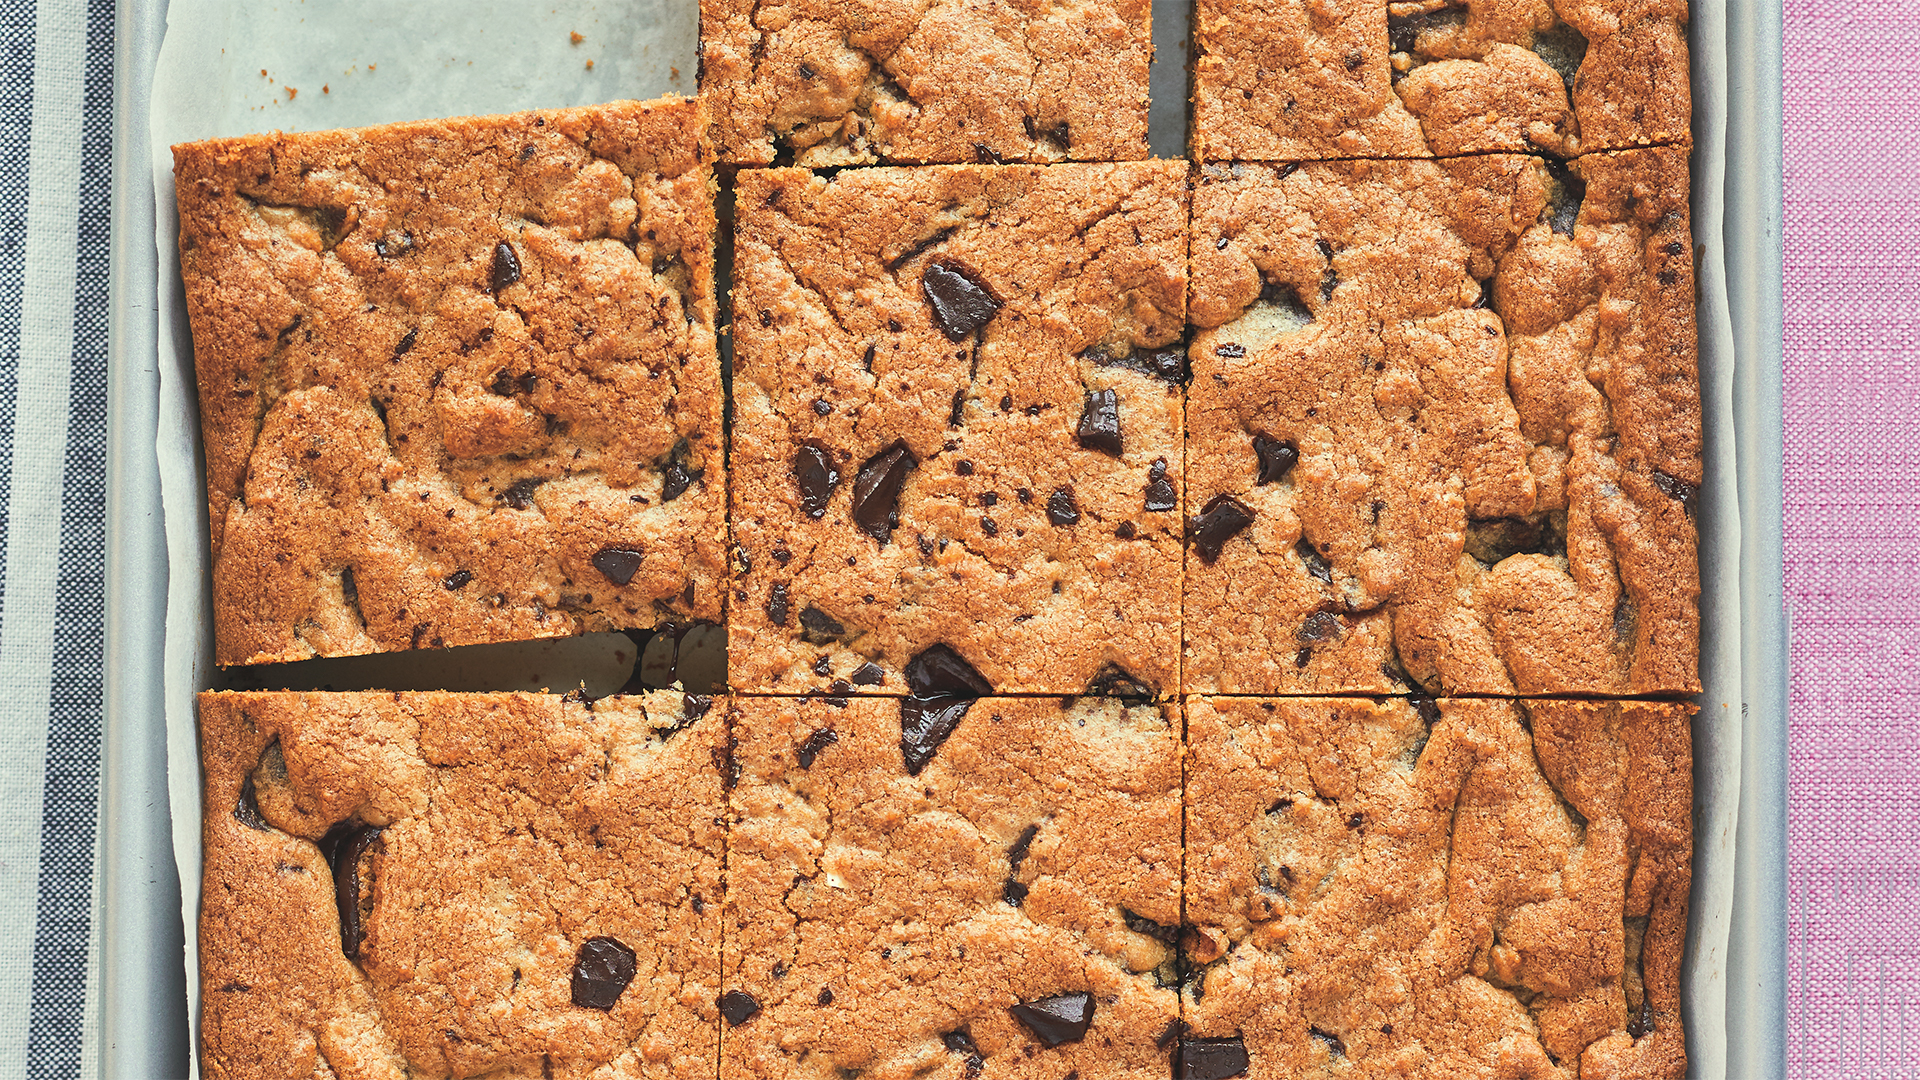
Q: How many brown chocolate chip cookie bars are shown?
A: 8